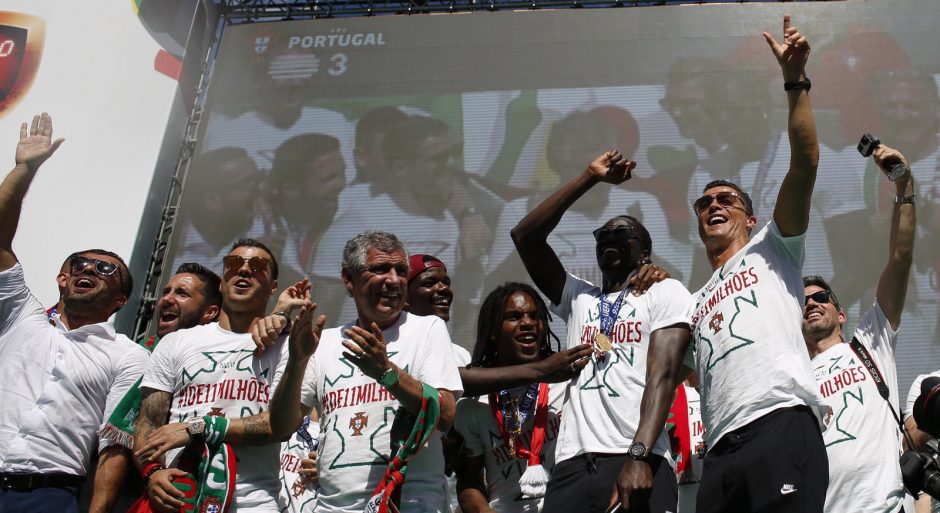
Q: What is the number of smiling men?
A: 9